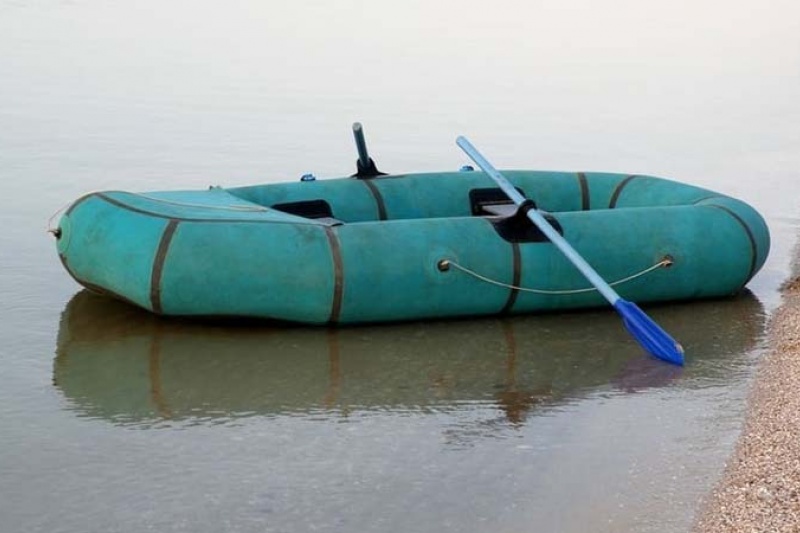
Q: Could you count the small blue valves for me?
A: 2